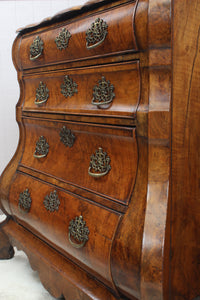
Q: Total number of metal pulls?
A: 8